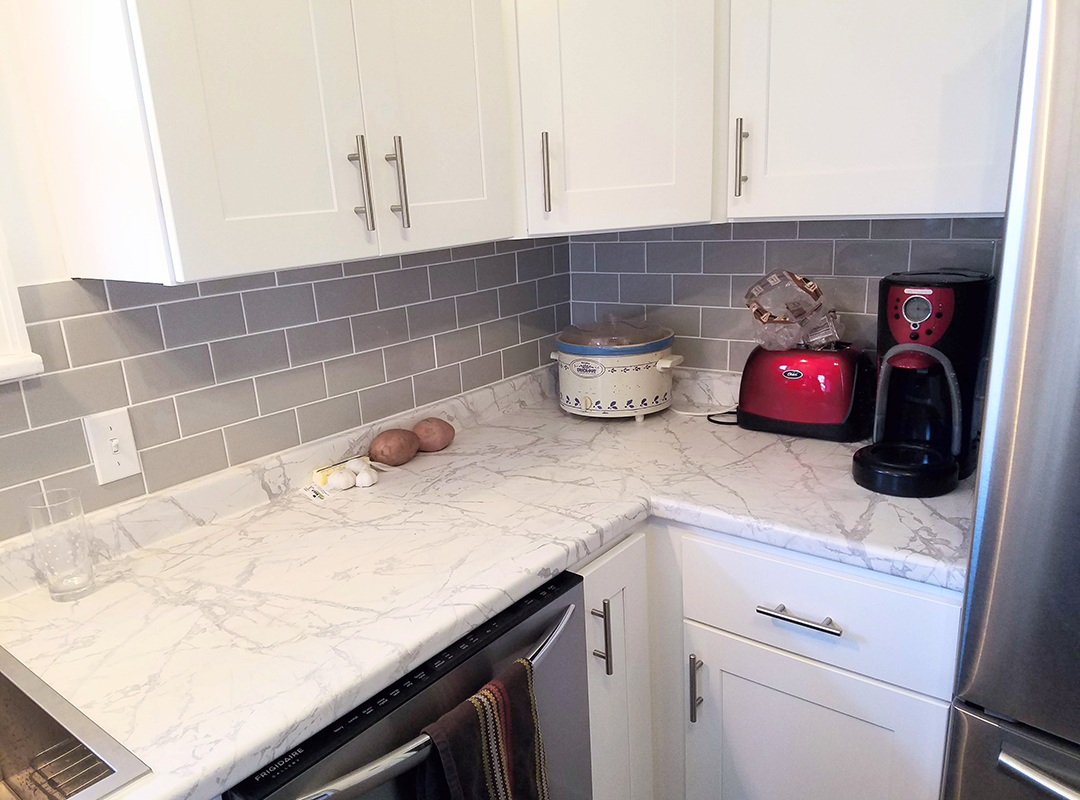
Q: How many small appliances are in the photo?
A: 3